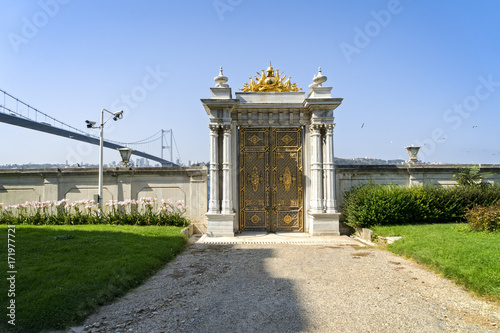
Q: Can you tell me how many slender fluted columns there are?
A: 4